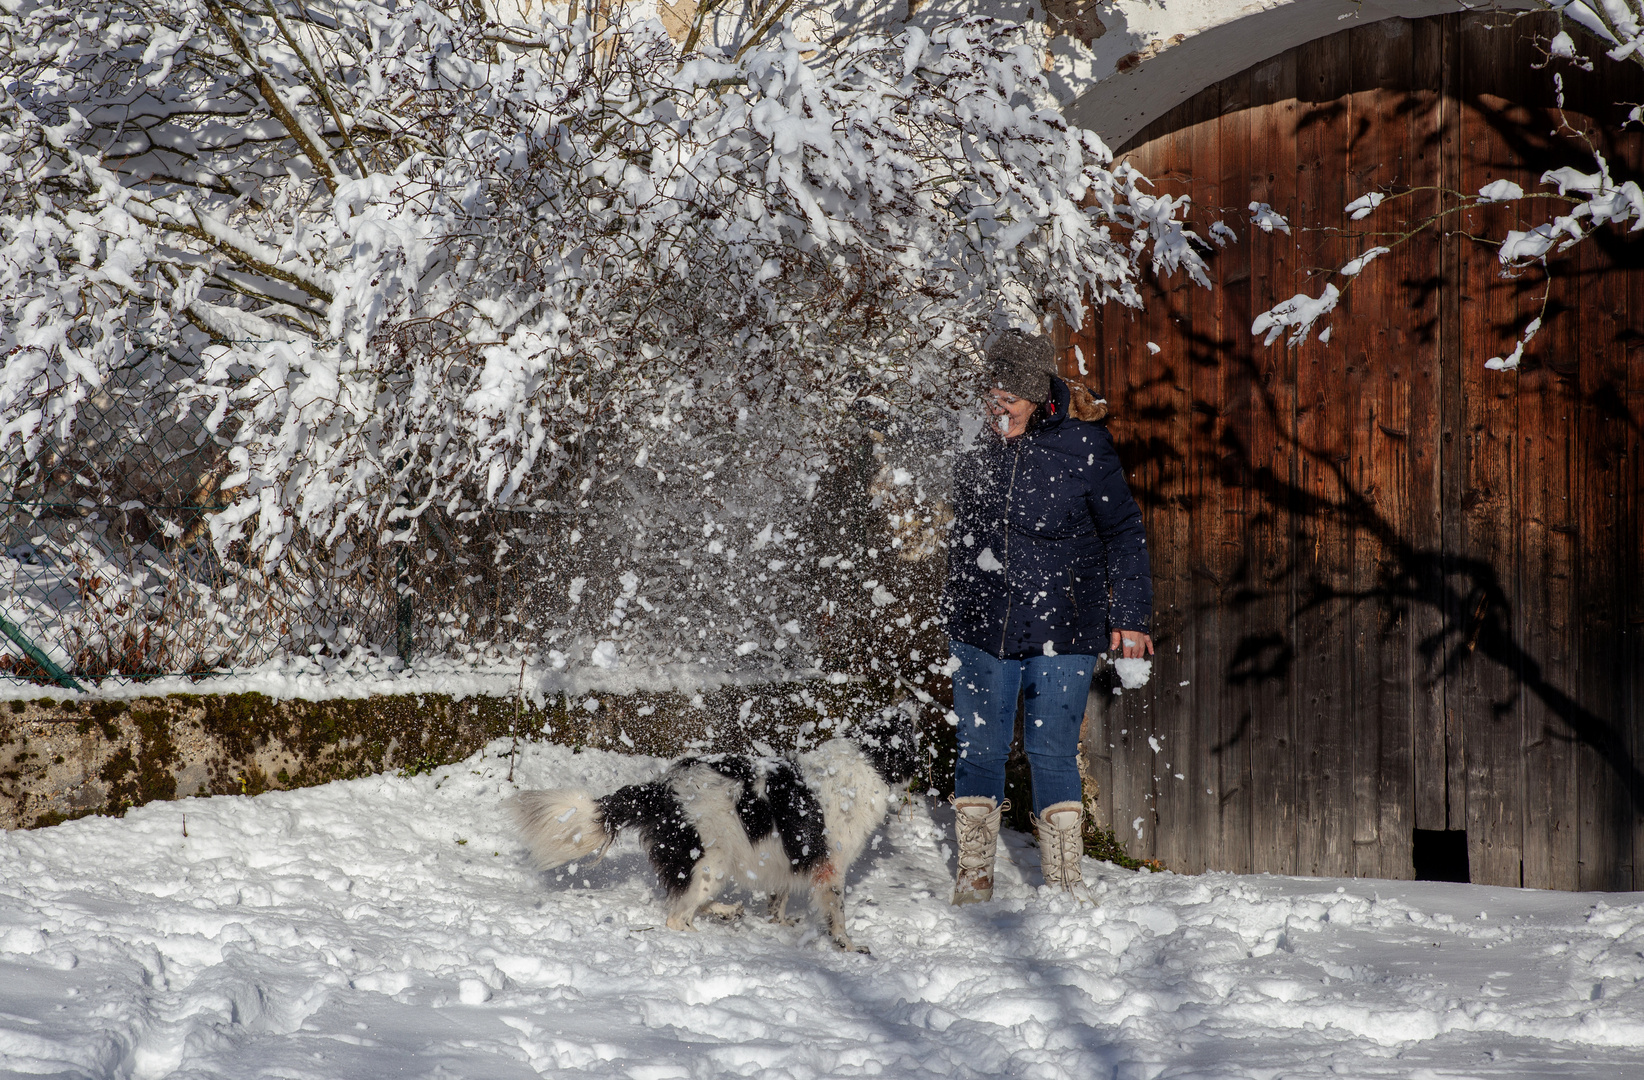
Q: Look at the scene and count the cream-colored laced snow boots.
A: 2